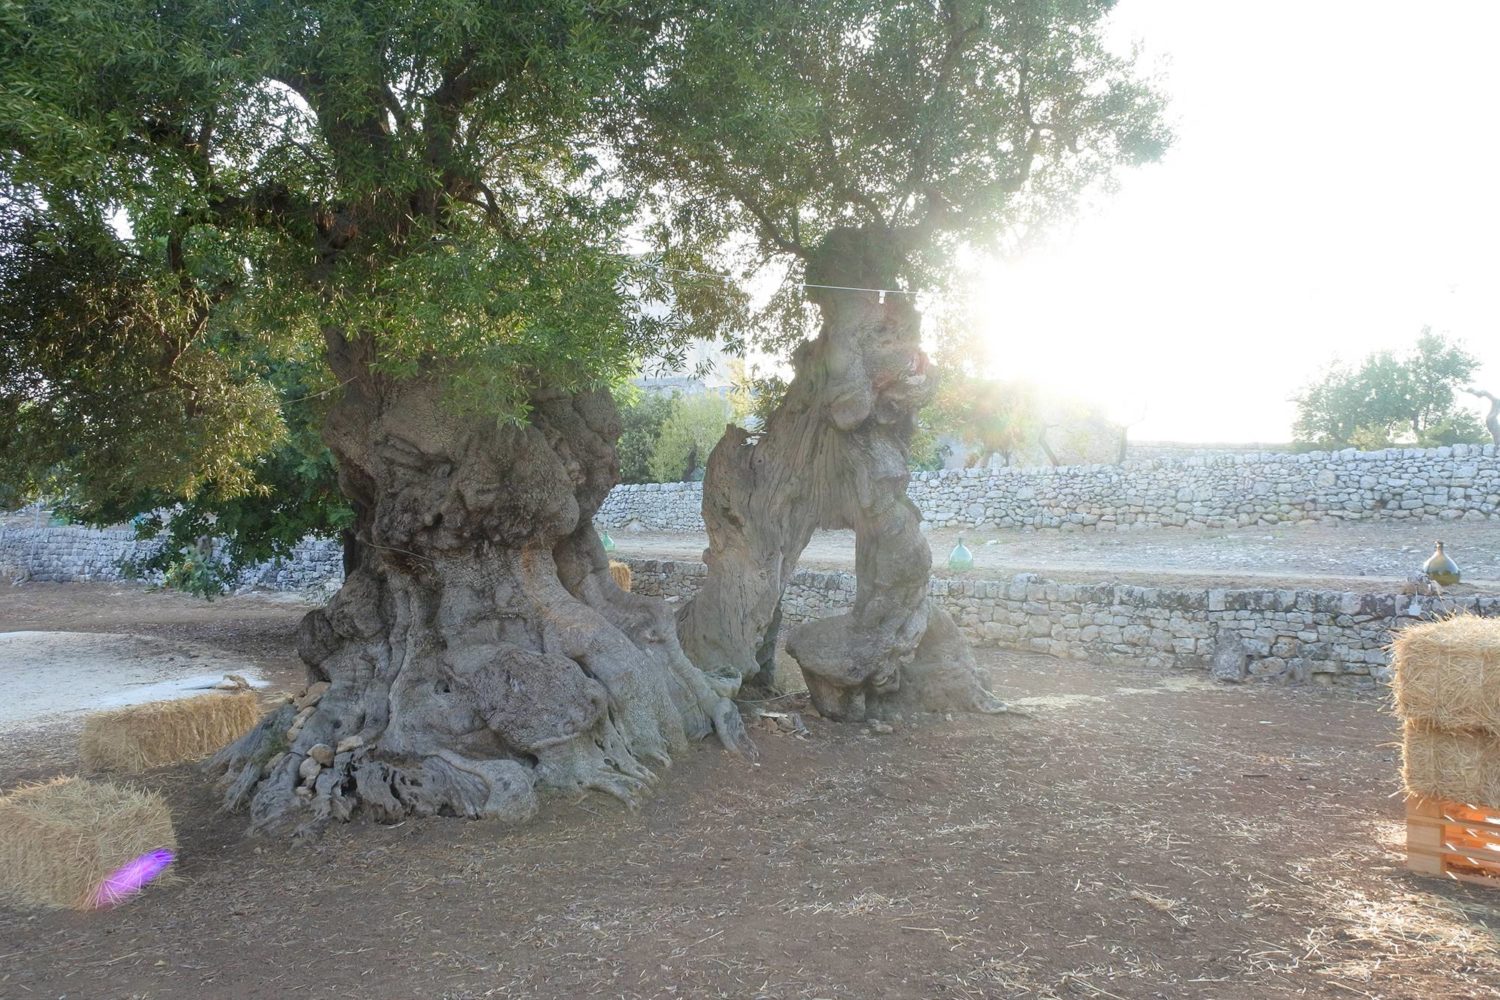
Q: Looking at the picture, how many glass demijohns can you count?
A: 3